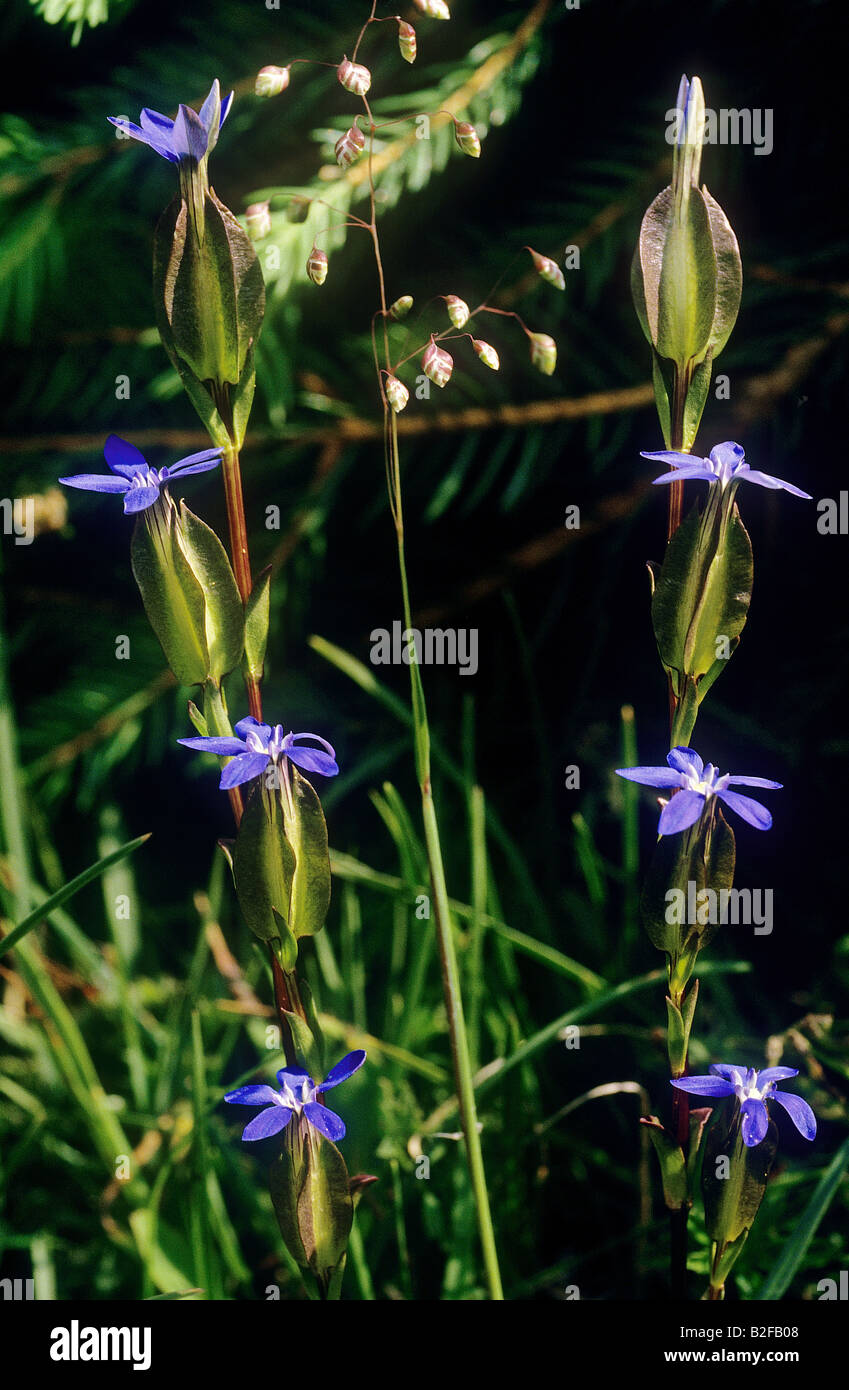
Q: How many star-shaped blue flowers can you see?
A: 7